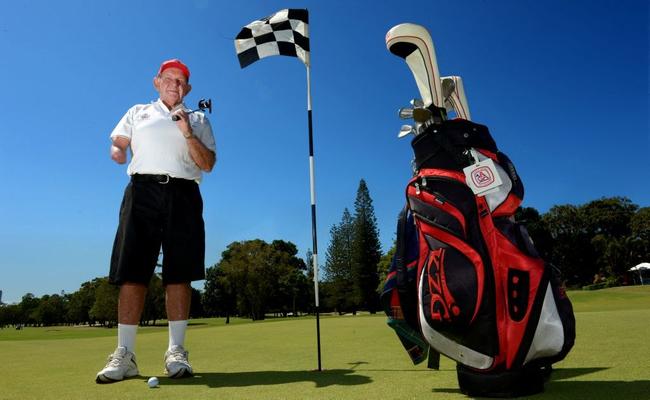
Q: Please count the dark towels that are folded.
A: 1